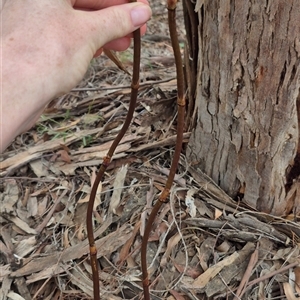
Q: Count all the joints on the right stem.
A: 4